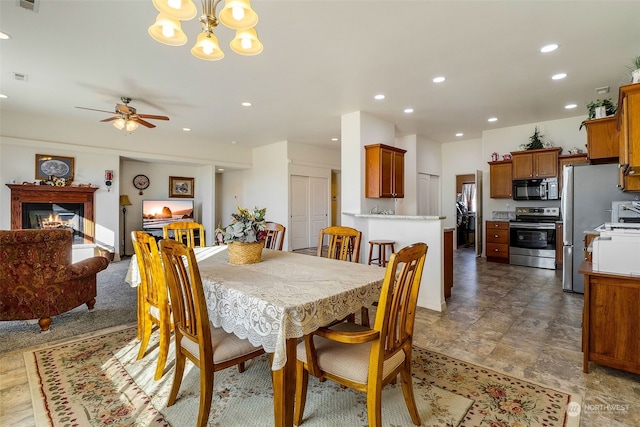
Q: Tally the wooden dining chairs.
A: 6